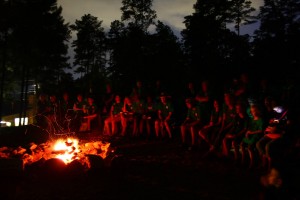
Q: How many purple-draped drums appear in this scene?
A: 0